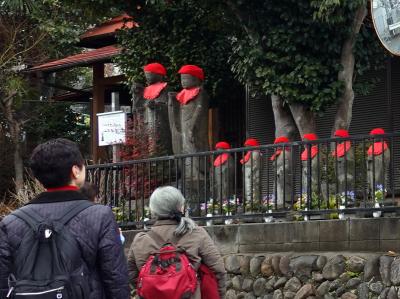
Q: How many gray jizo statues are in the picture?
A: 8